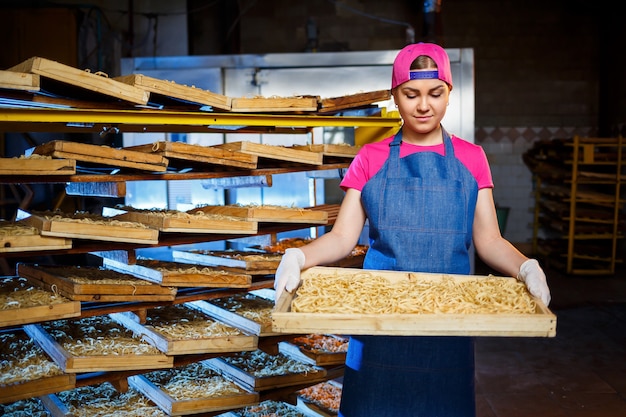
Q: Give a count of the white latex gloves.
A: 2